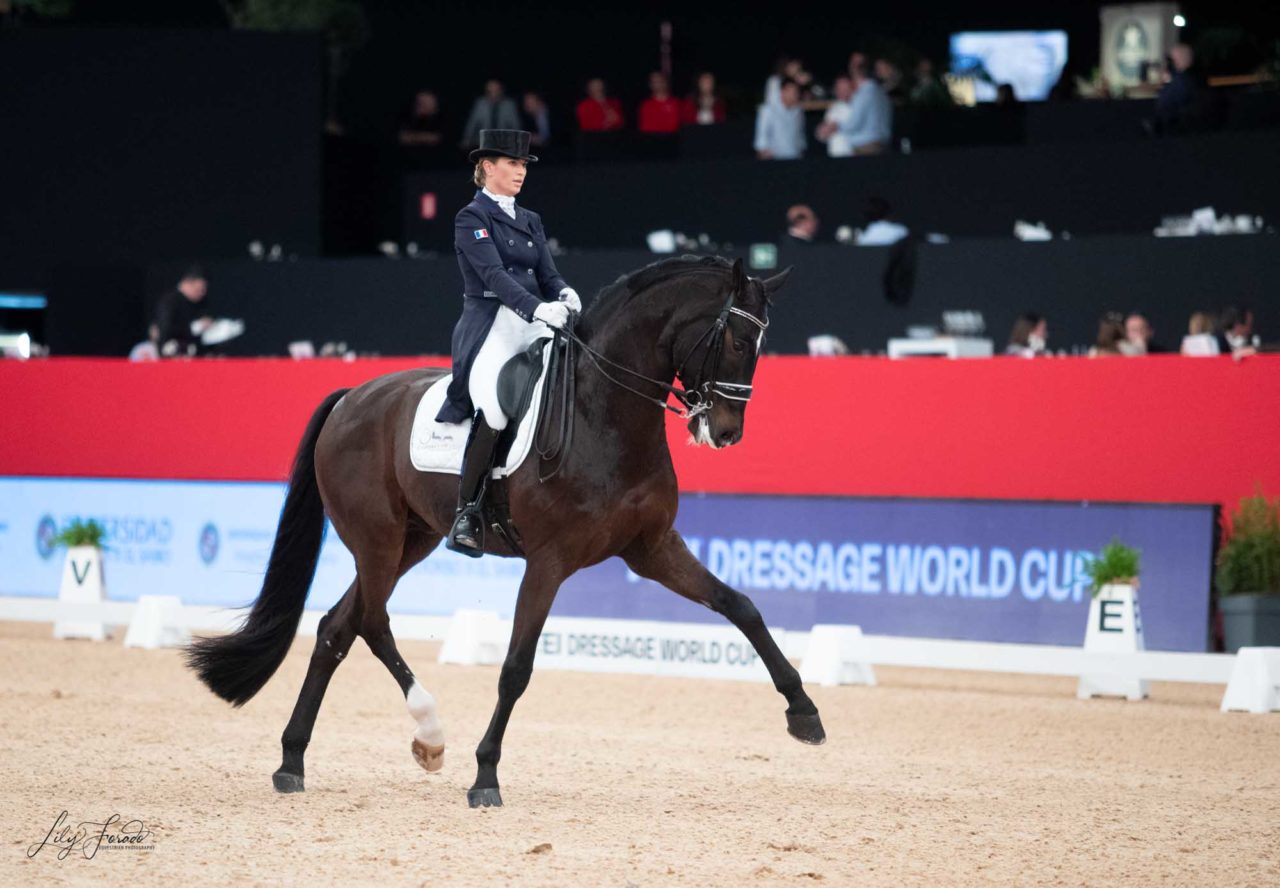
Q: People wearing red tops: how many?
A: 3